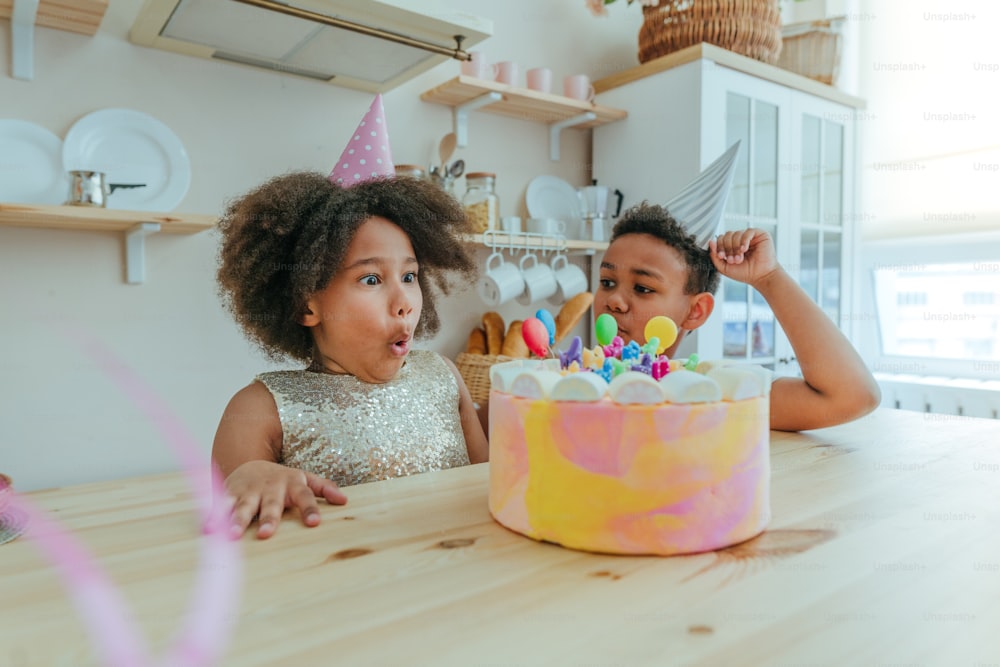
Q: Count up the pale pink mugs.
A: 4